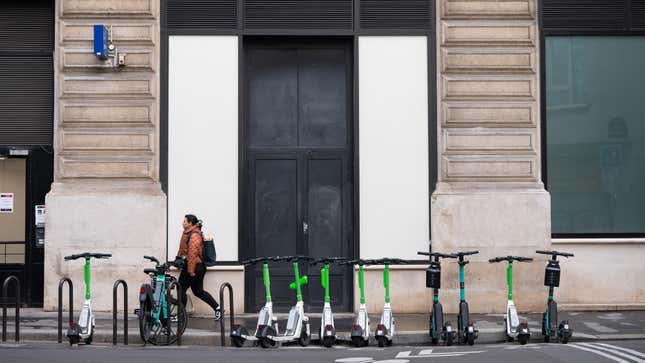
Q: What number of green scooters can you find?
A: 7